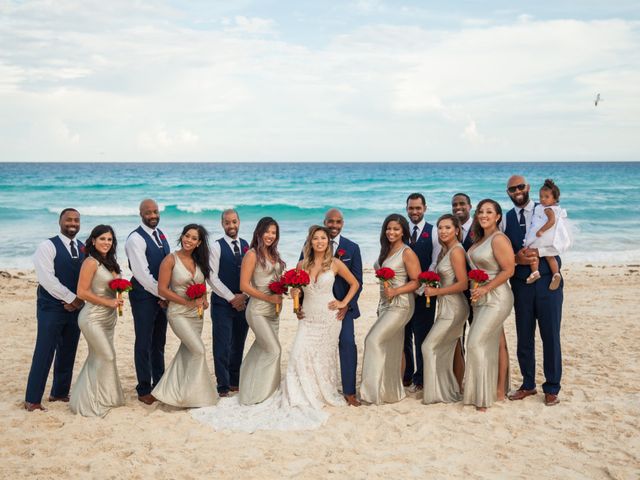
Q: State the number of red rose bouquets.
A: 7